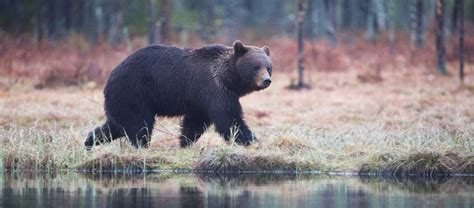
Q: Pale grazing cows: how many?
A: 0